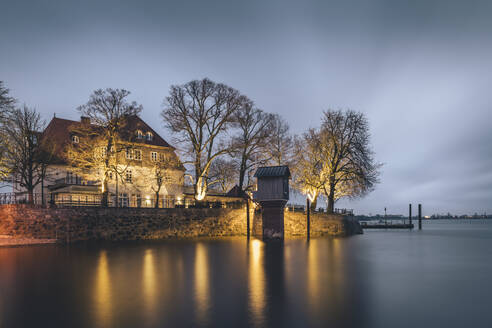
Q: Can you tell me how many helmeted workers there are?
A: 0